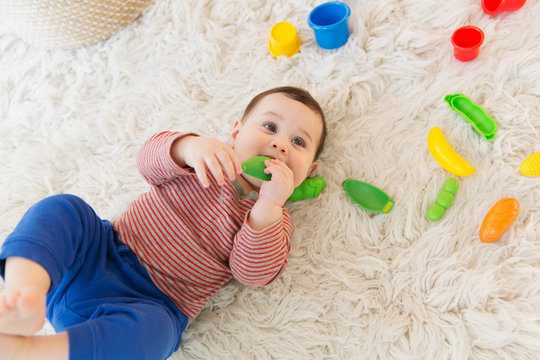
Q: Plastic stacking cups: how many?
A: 4